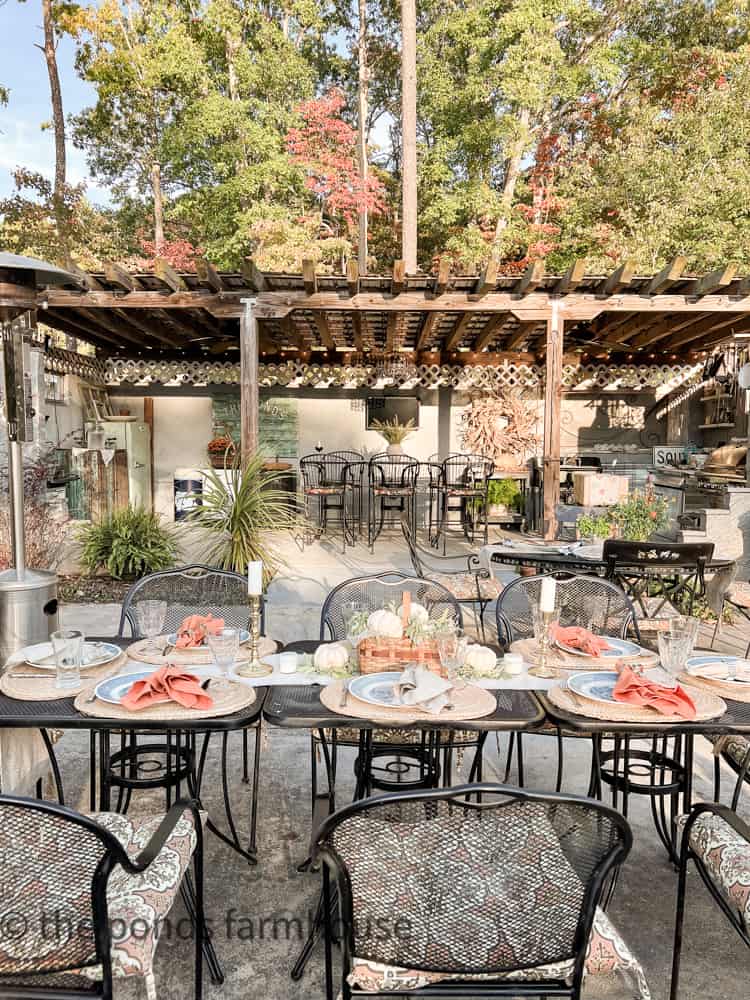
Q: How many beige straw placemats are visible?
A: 7